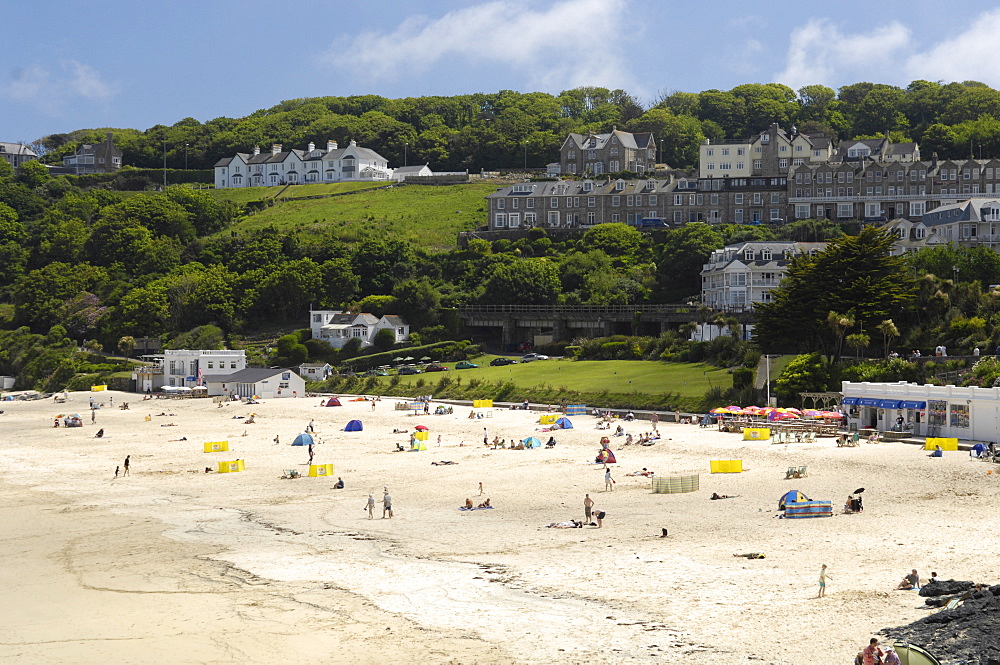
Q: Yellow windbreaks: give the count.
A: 10